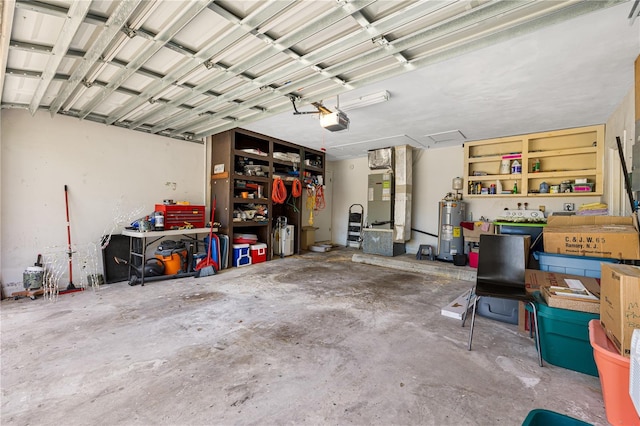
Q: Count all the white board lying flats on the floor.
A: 1